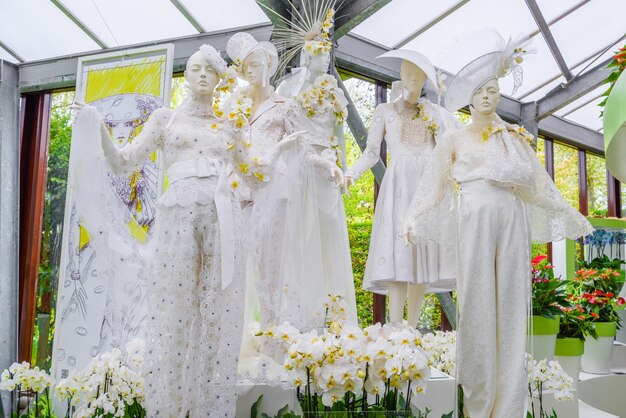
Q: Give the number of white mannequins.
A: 5